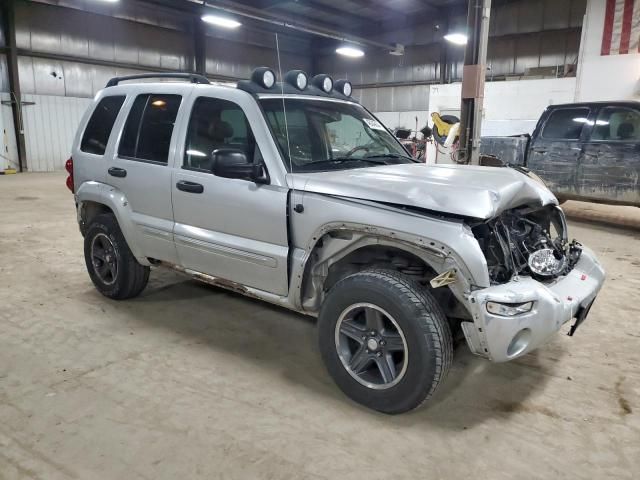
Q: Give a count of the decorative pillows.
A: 0